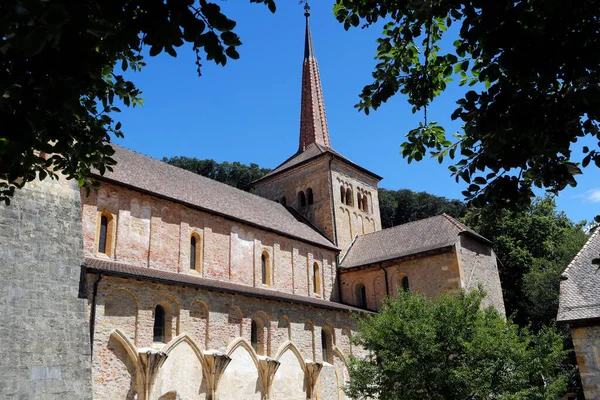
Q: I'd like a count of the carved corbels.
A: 4